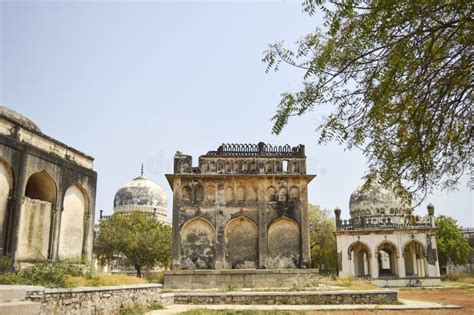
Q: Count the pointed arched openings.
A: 9